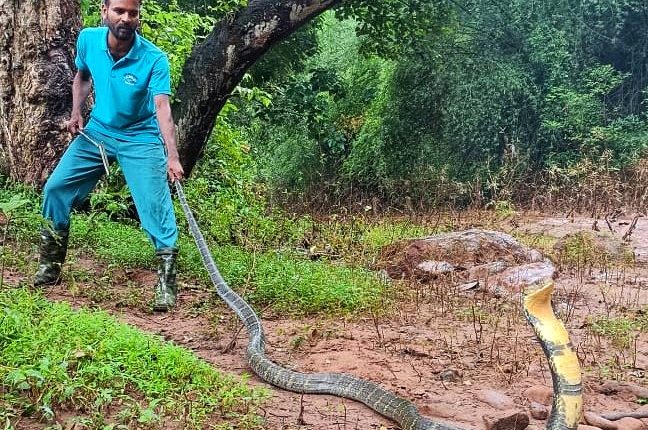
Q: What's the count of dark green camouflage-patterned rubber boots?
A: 2